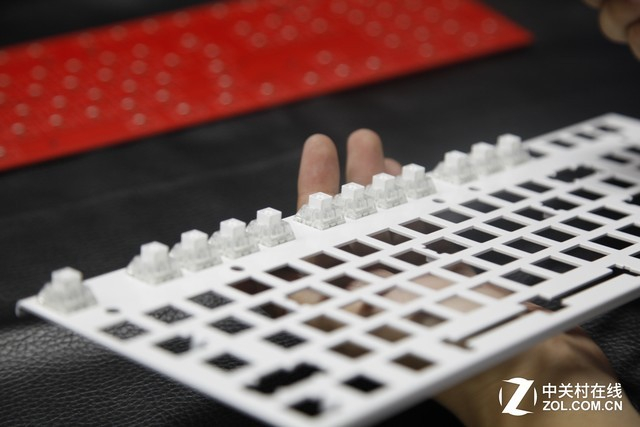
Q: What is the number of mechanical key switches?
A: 12